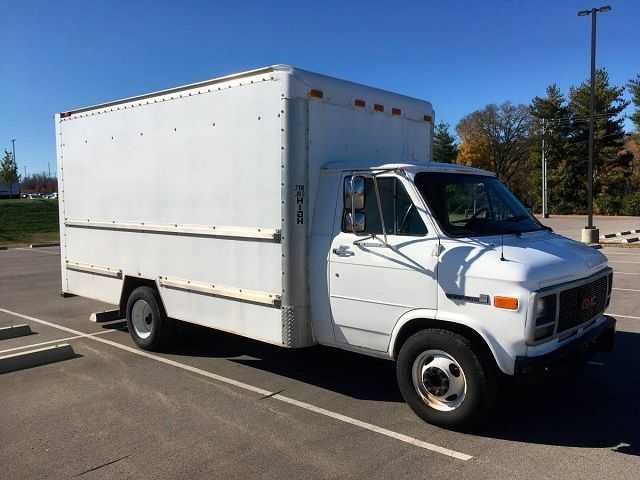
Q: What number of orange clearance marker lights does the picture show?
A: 5